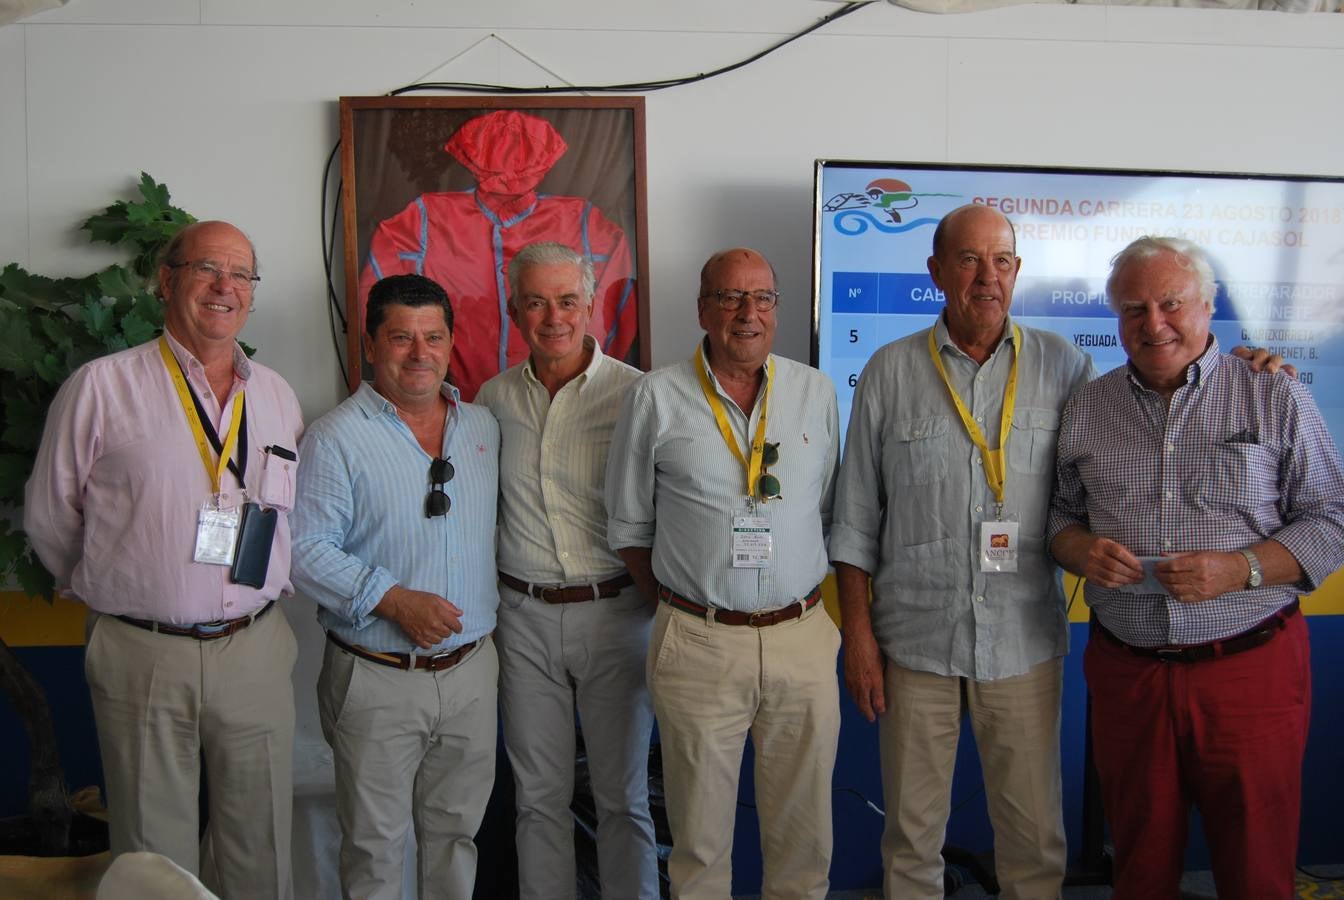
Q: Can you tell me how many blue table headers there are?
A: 4